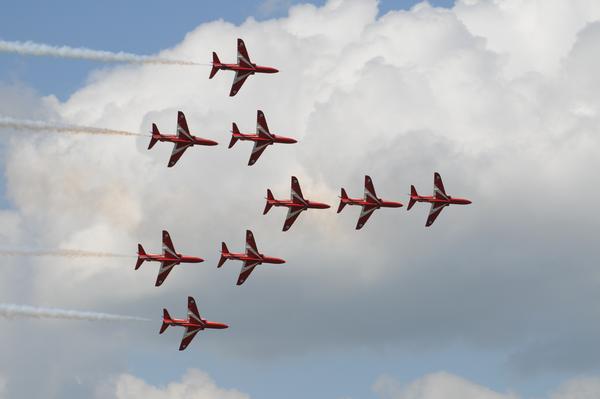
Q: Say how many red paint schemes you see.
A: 9